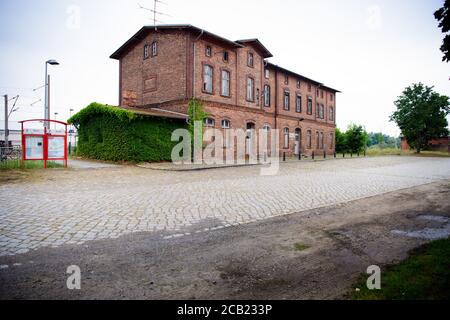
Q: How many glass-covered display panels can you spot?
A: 2